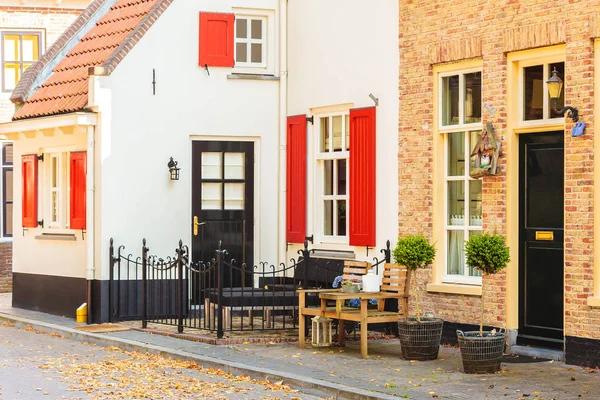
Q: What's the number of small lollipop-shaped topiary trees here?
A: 2